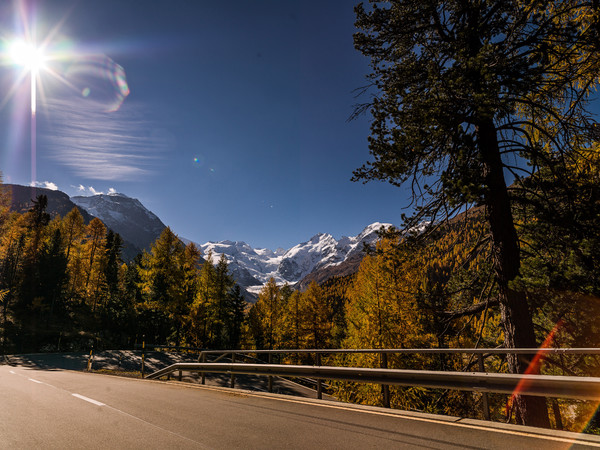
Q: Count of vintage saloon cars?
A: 0